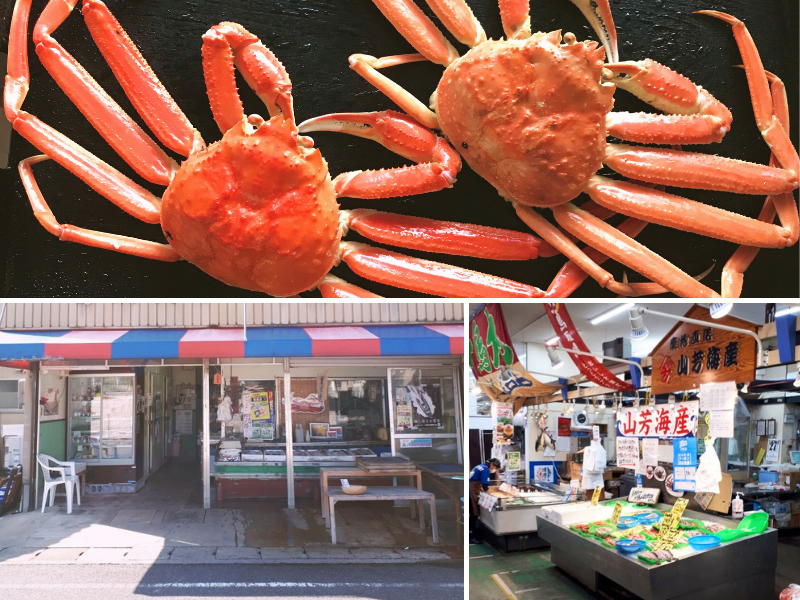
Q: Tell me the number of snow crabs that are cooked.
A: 2